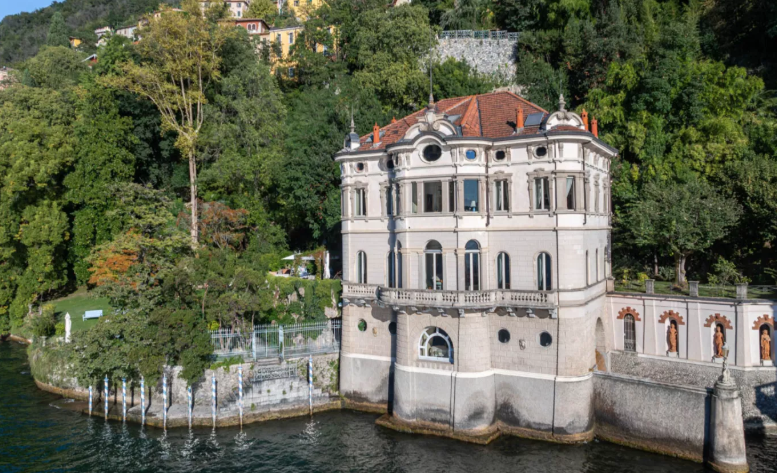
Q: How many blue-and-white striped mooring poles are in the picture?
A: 9